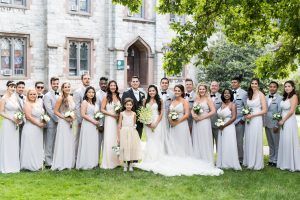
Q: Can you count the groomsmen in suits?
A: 10